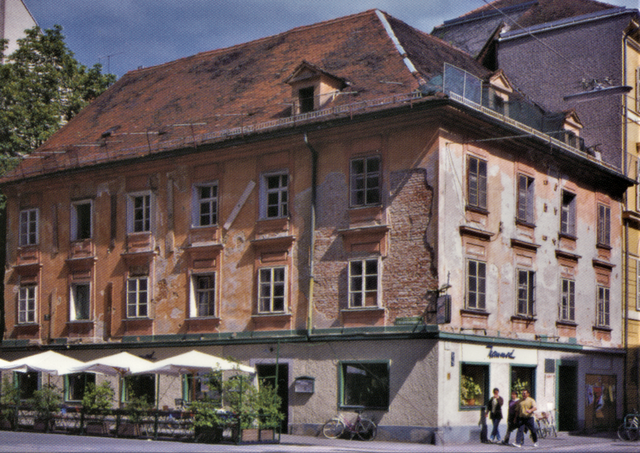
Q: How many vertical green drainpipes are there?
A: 1